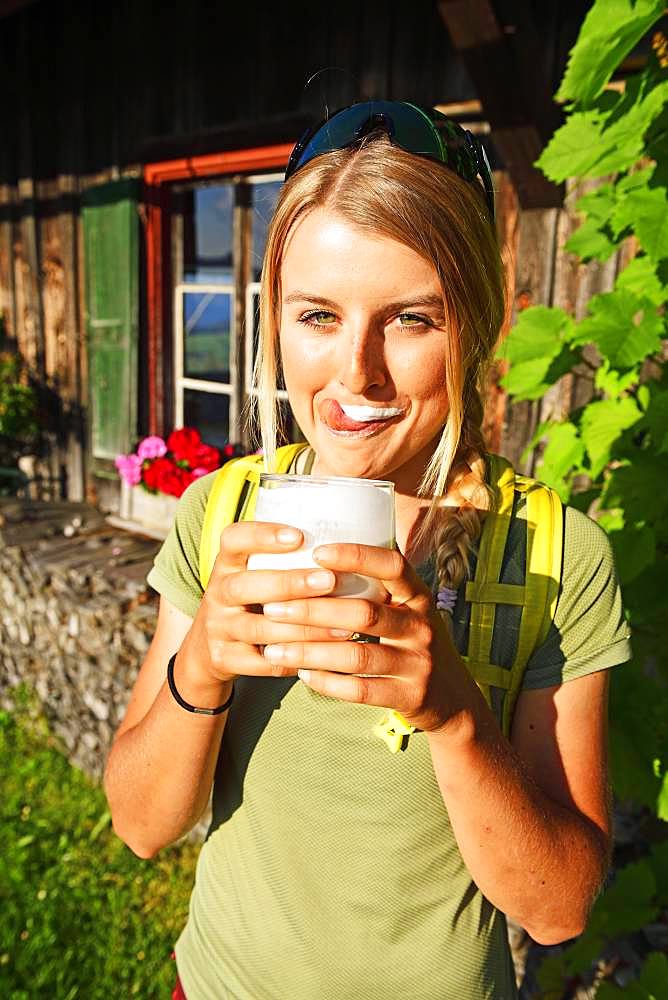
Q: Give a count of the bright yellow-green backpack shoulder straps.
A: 2